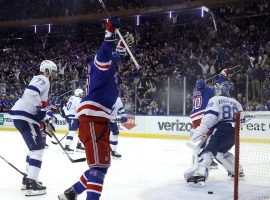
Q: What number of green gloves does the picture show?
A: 0